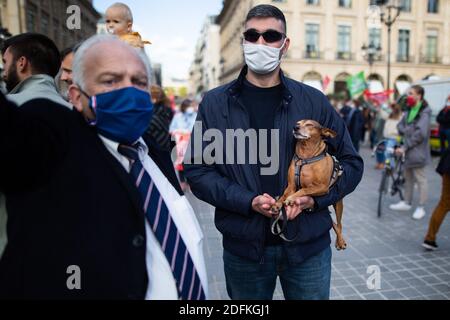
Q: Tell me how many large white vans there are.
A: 1